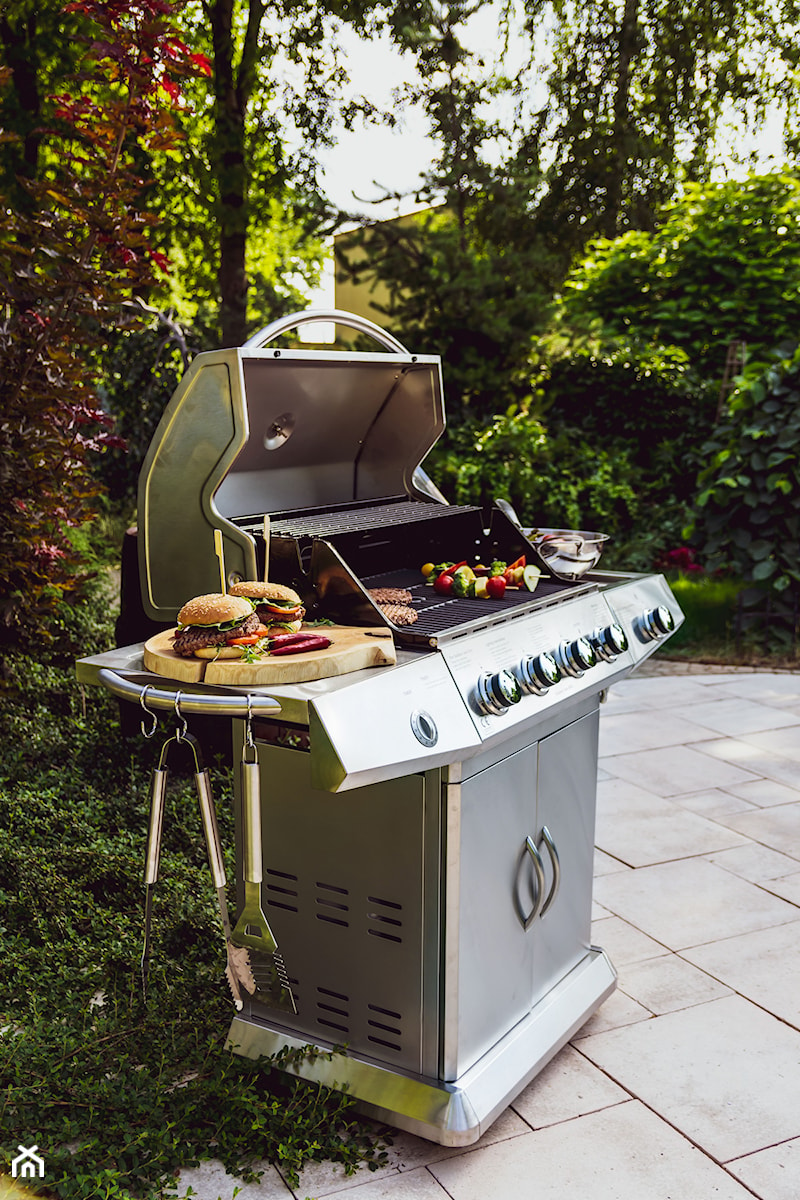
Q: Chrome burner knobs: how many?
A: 5